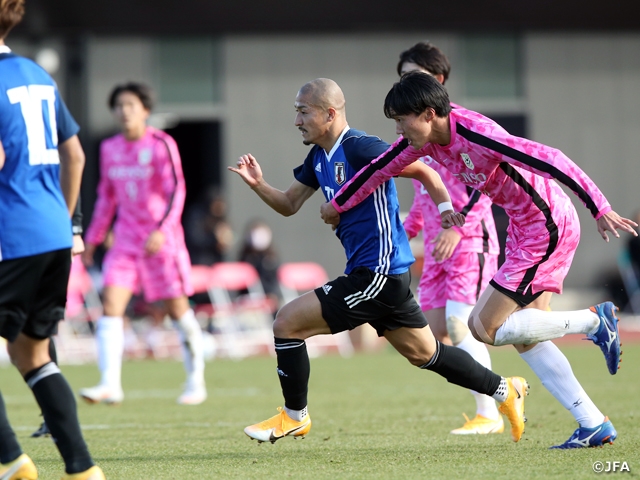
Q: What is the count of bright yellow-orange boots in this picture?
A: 5